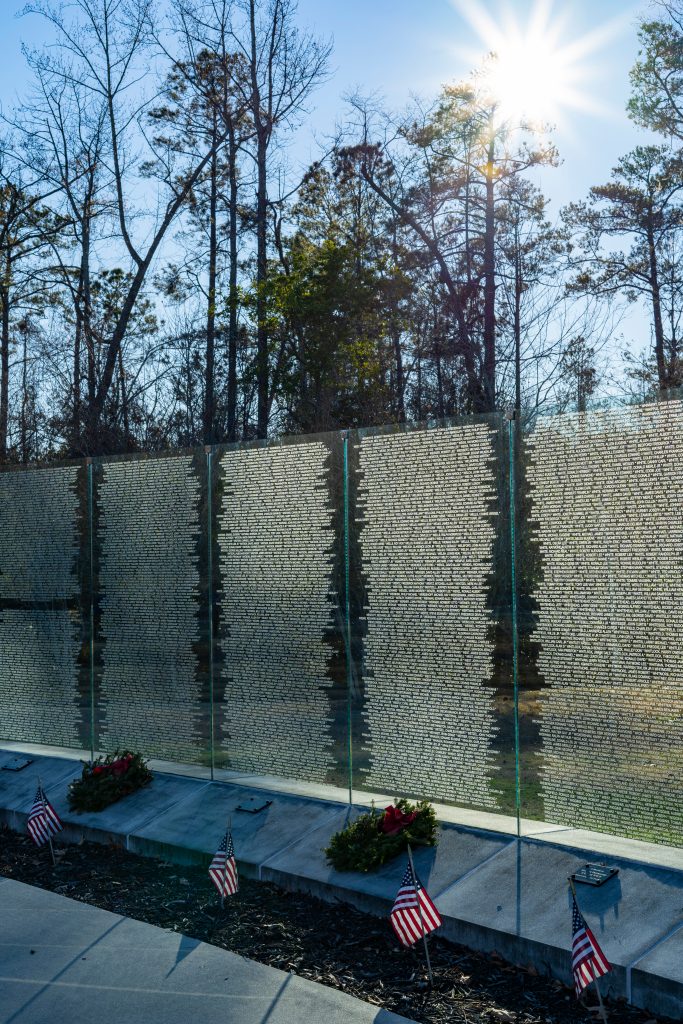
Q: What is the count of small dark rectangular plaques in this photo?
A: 3